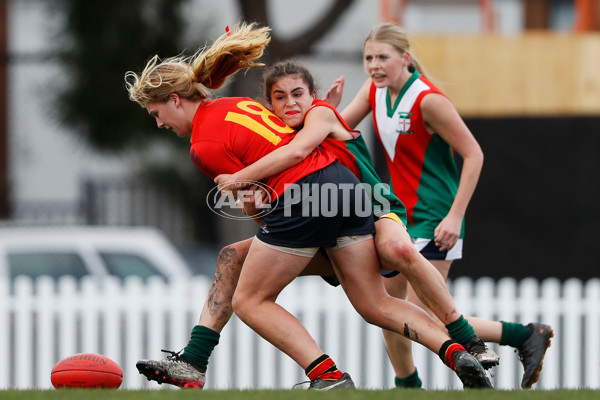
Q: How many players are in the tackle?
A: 2